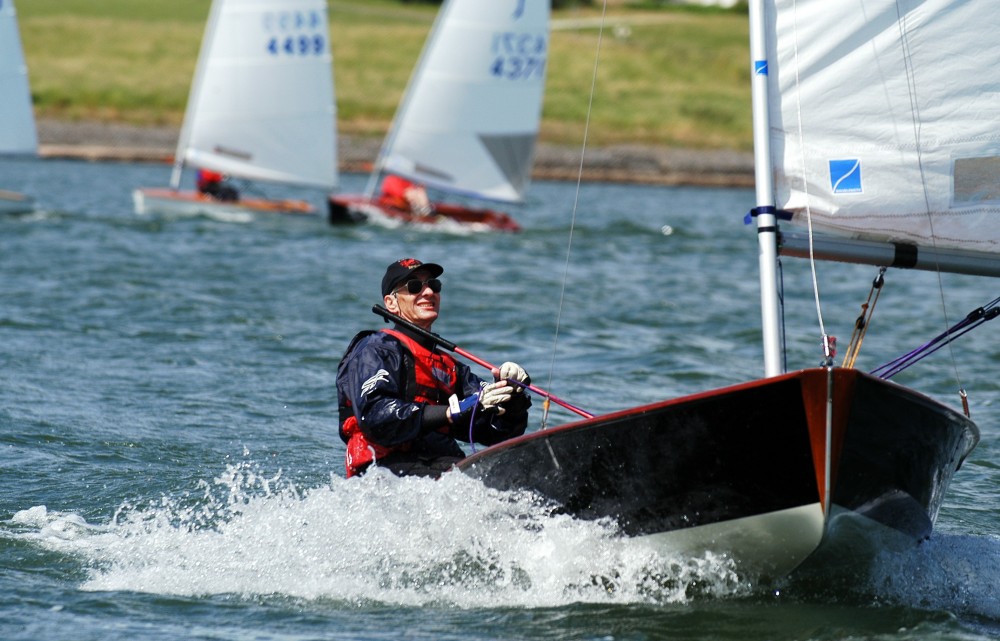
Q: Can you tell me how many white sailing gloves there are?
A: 2